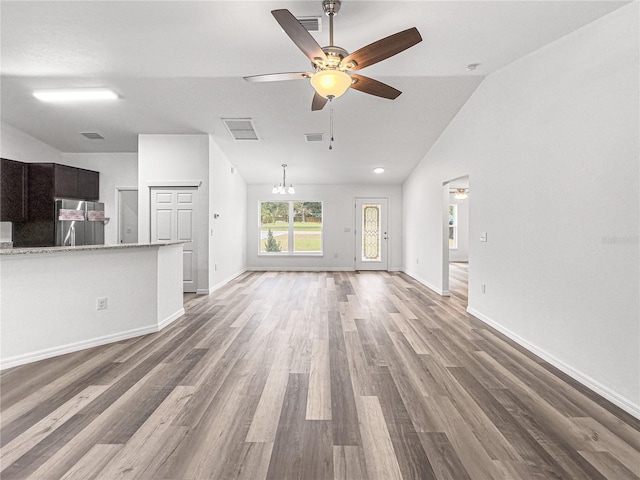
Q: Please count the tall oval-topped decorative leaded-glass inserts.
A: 1